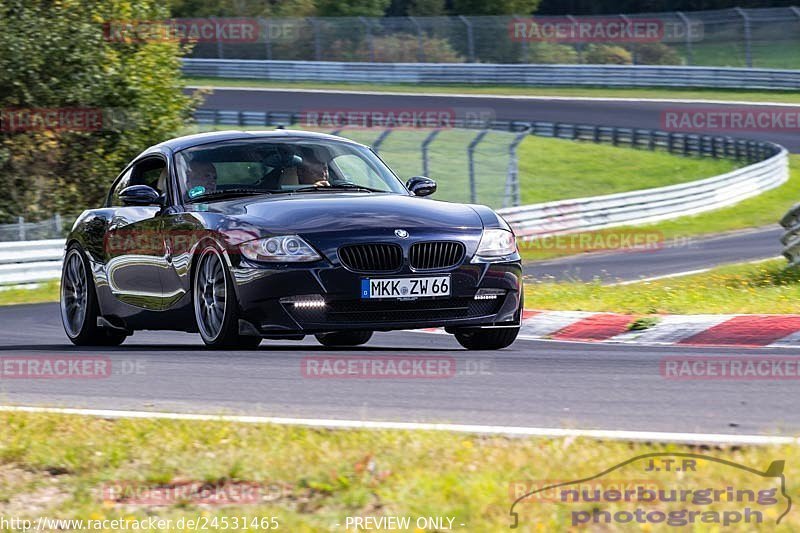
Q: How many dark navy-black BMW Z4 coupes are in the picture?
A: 1